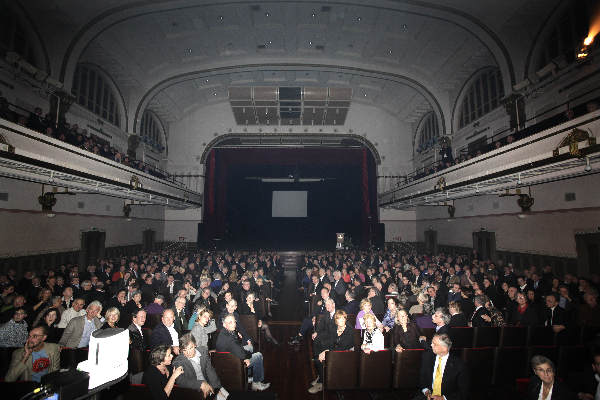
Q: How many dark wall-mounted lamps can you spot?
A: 4